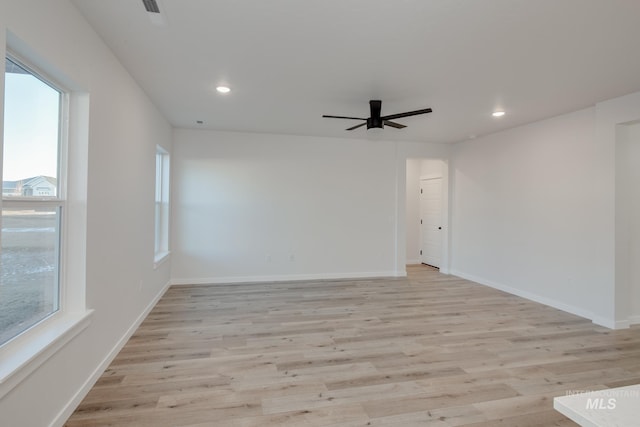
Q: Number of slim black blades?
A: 5